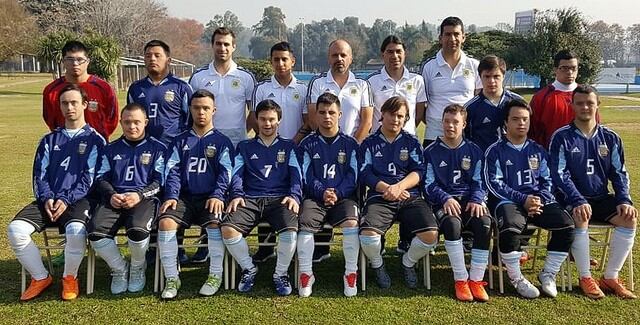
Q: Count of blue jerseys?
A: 11